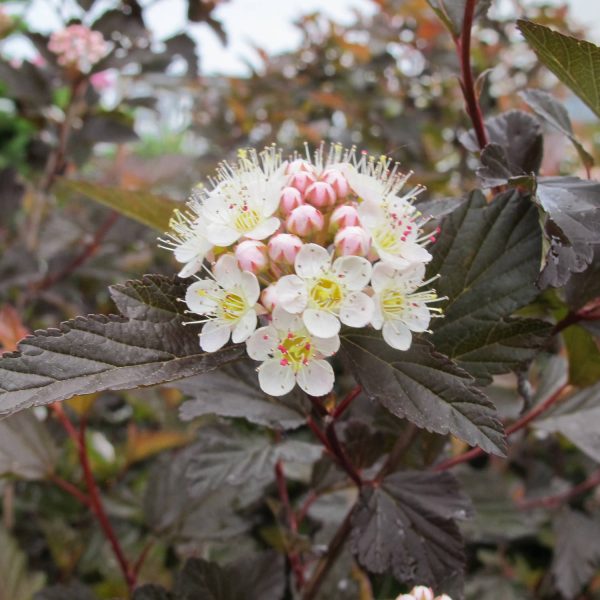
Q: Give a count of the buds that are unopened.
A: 11